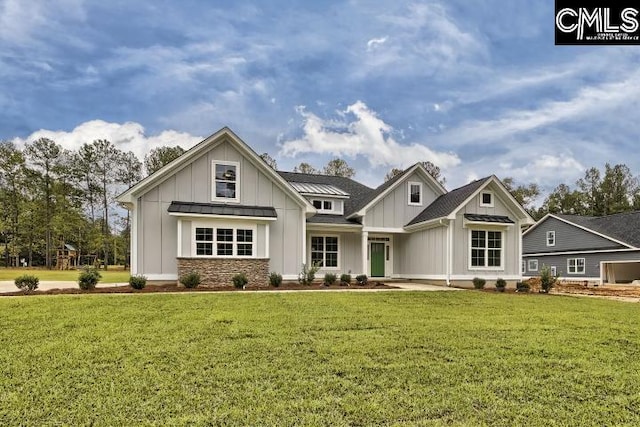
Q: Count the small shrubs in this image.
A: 14